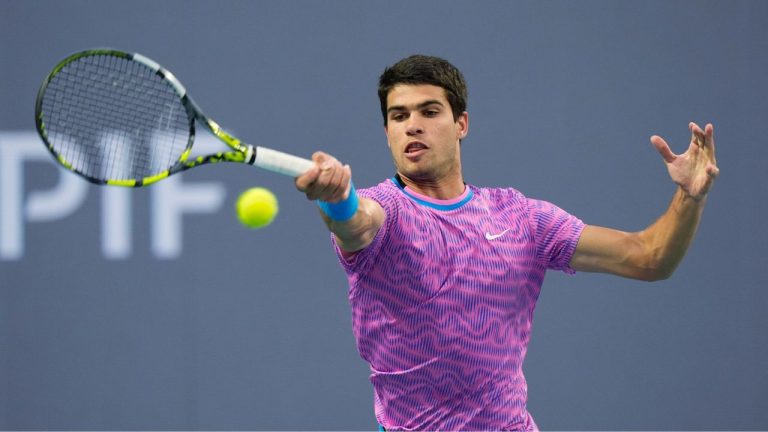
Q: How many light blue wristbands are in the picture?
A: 1